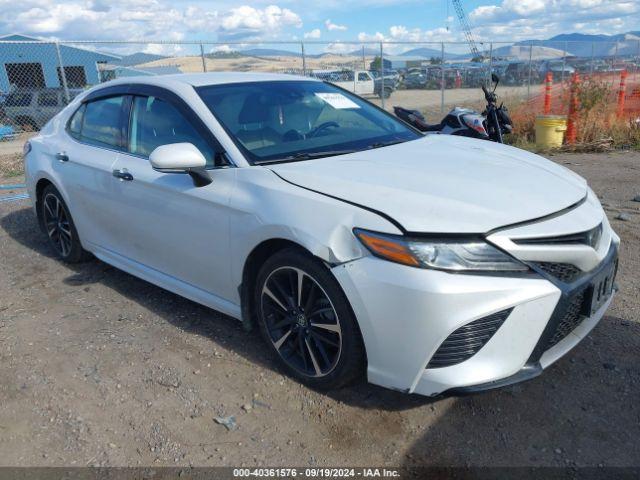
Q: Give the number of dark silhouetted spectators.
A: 0